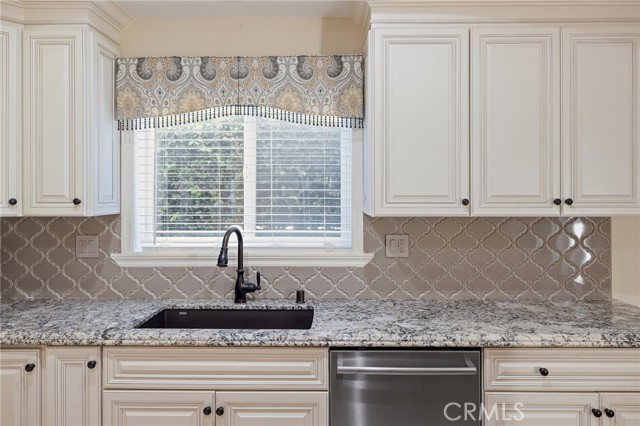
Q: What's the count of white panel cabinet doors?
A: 11